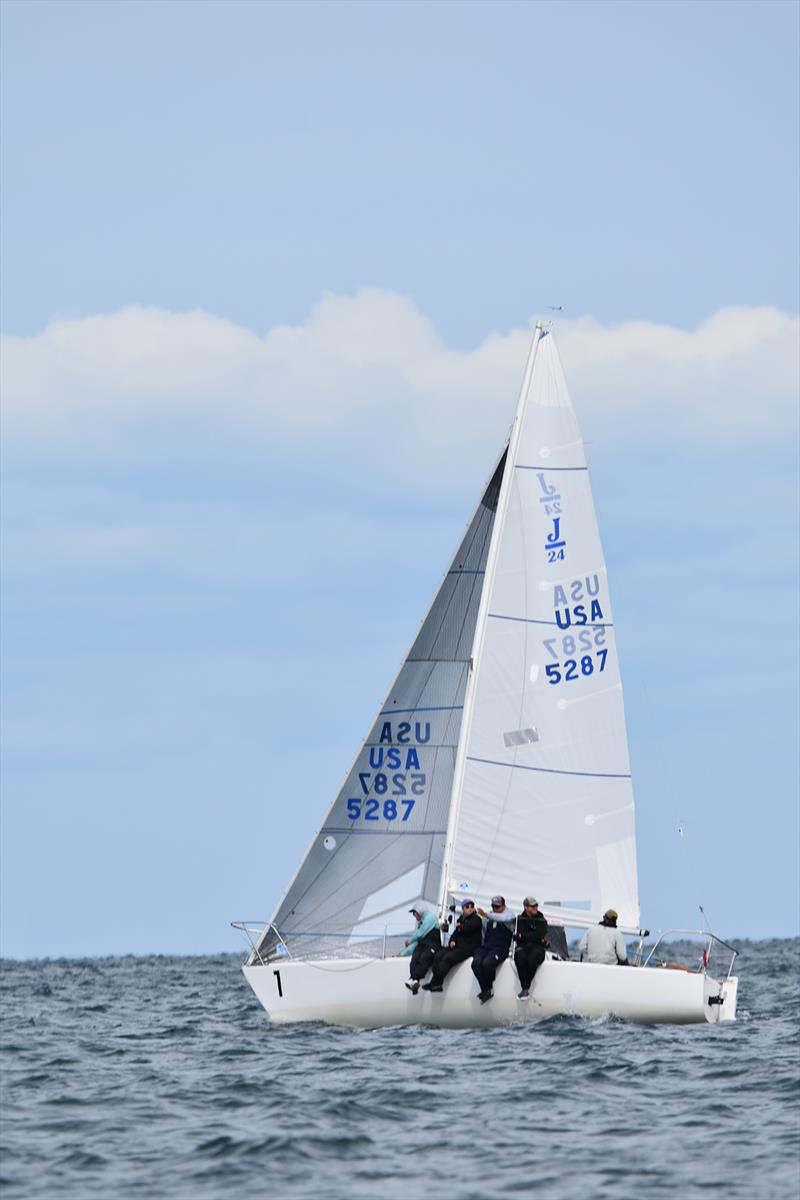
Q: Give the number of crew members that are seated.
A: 5